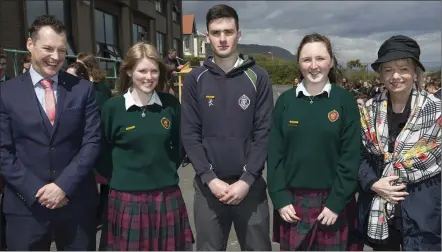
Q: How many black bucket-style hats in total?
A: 1